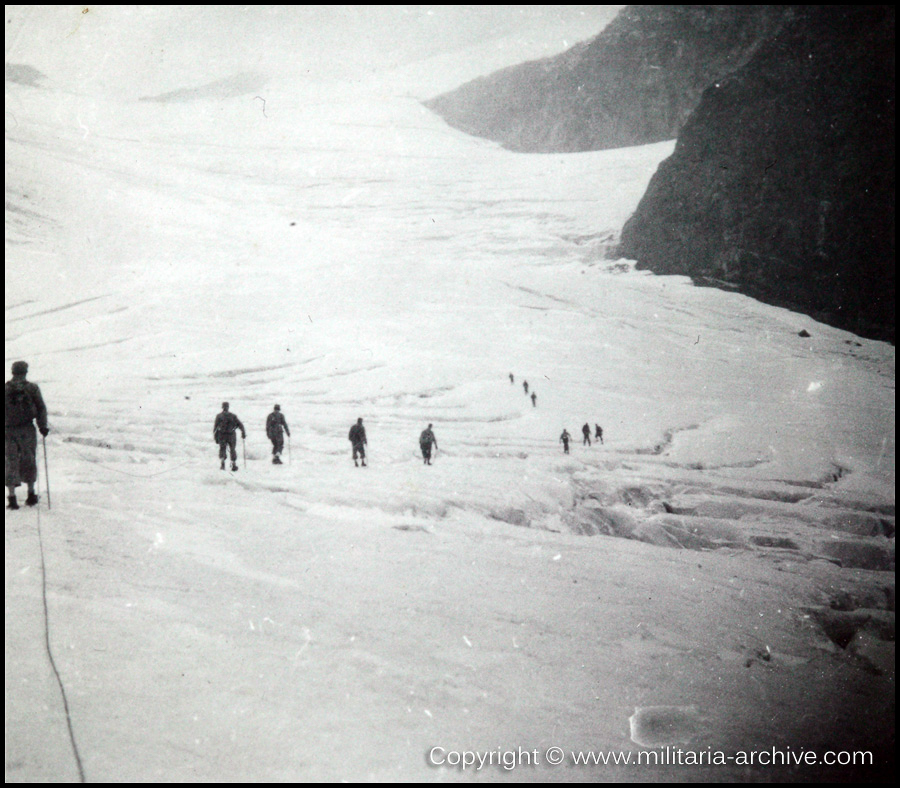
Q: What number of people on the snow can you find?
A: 11